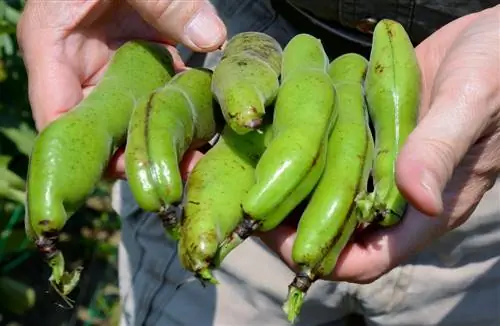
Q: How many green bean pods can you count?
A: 7